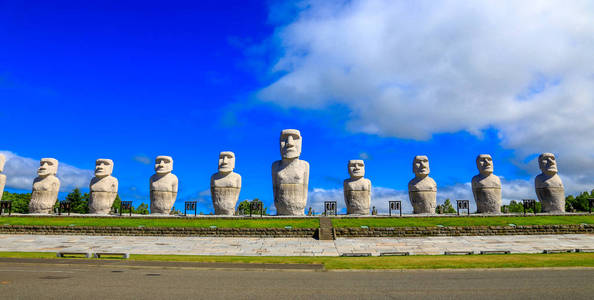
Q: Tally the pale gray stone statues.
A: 10